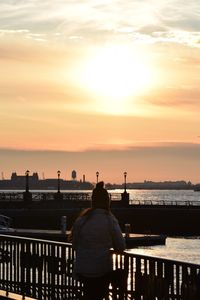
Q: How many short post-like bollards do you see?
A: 2